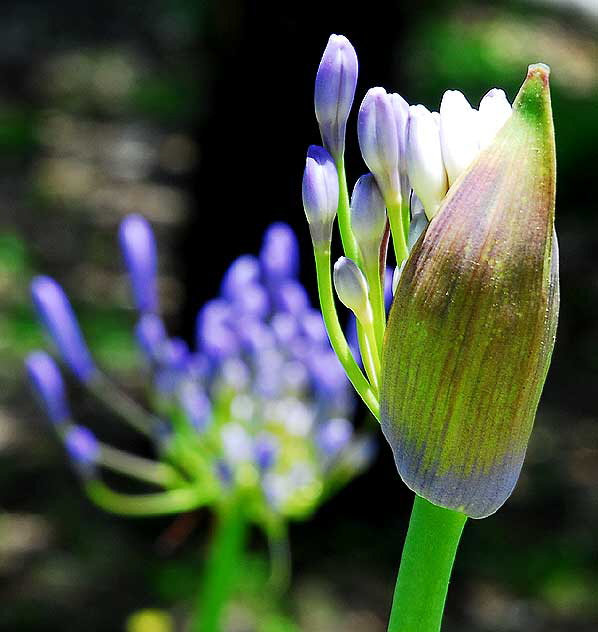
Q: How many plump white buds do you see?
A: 3